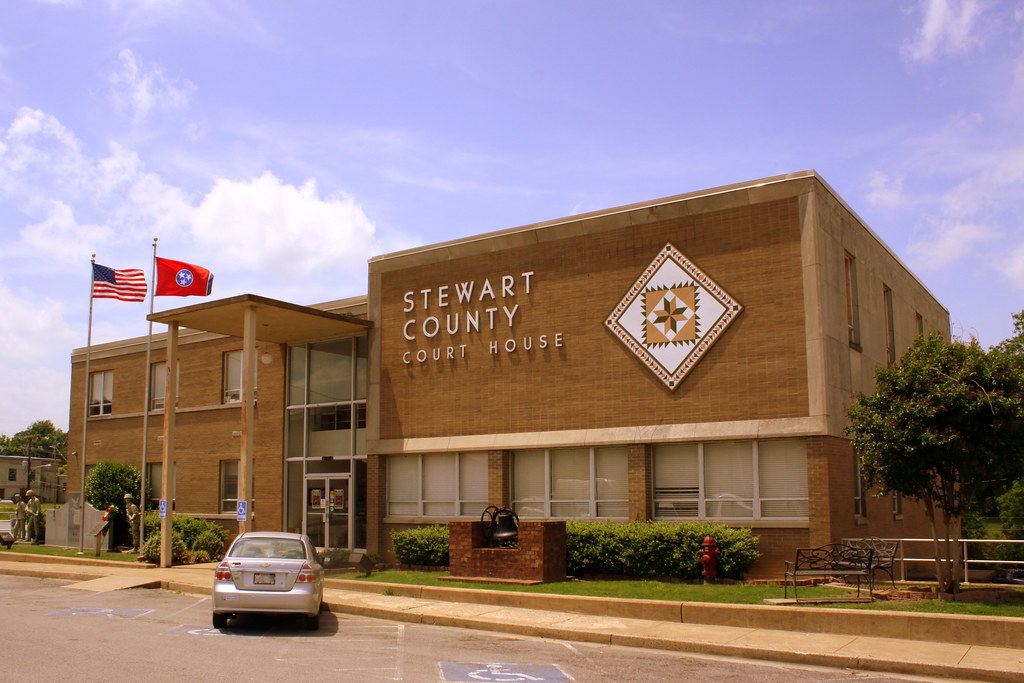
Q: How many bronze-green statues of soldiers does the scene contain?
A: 3